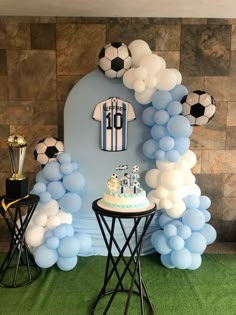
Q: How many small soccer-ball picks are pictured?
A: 3